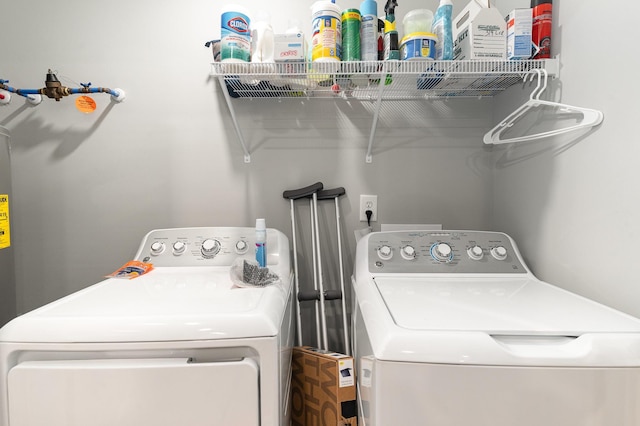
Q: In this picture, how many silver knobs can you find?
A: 9